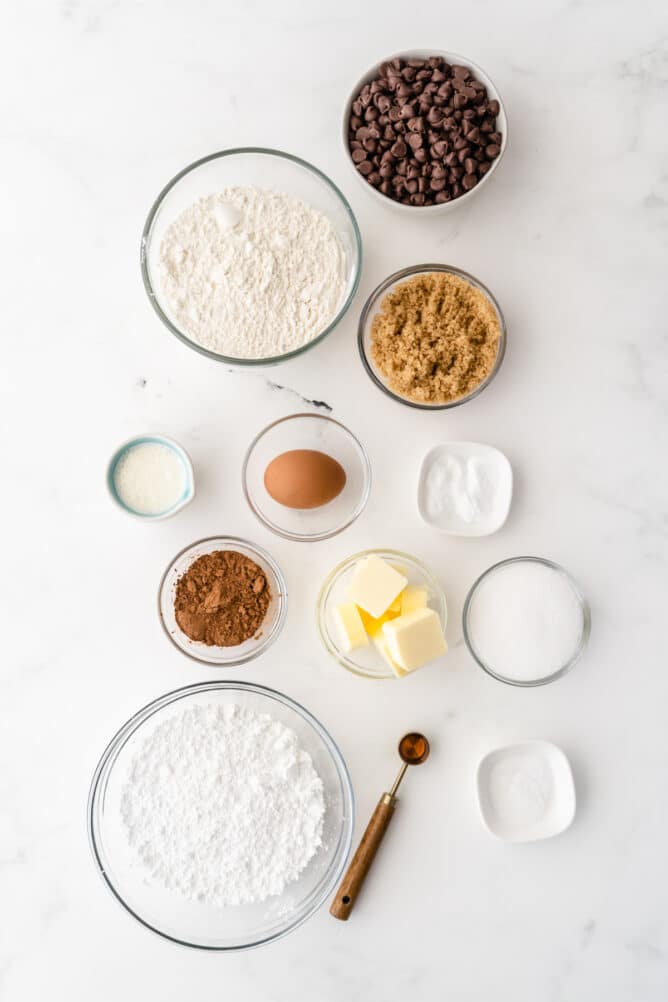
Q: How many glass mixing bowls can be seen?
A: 7